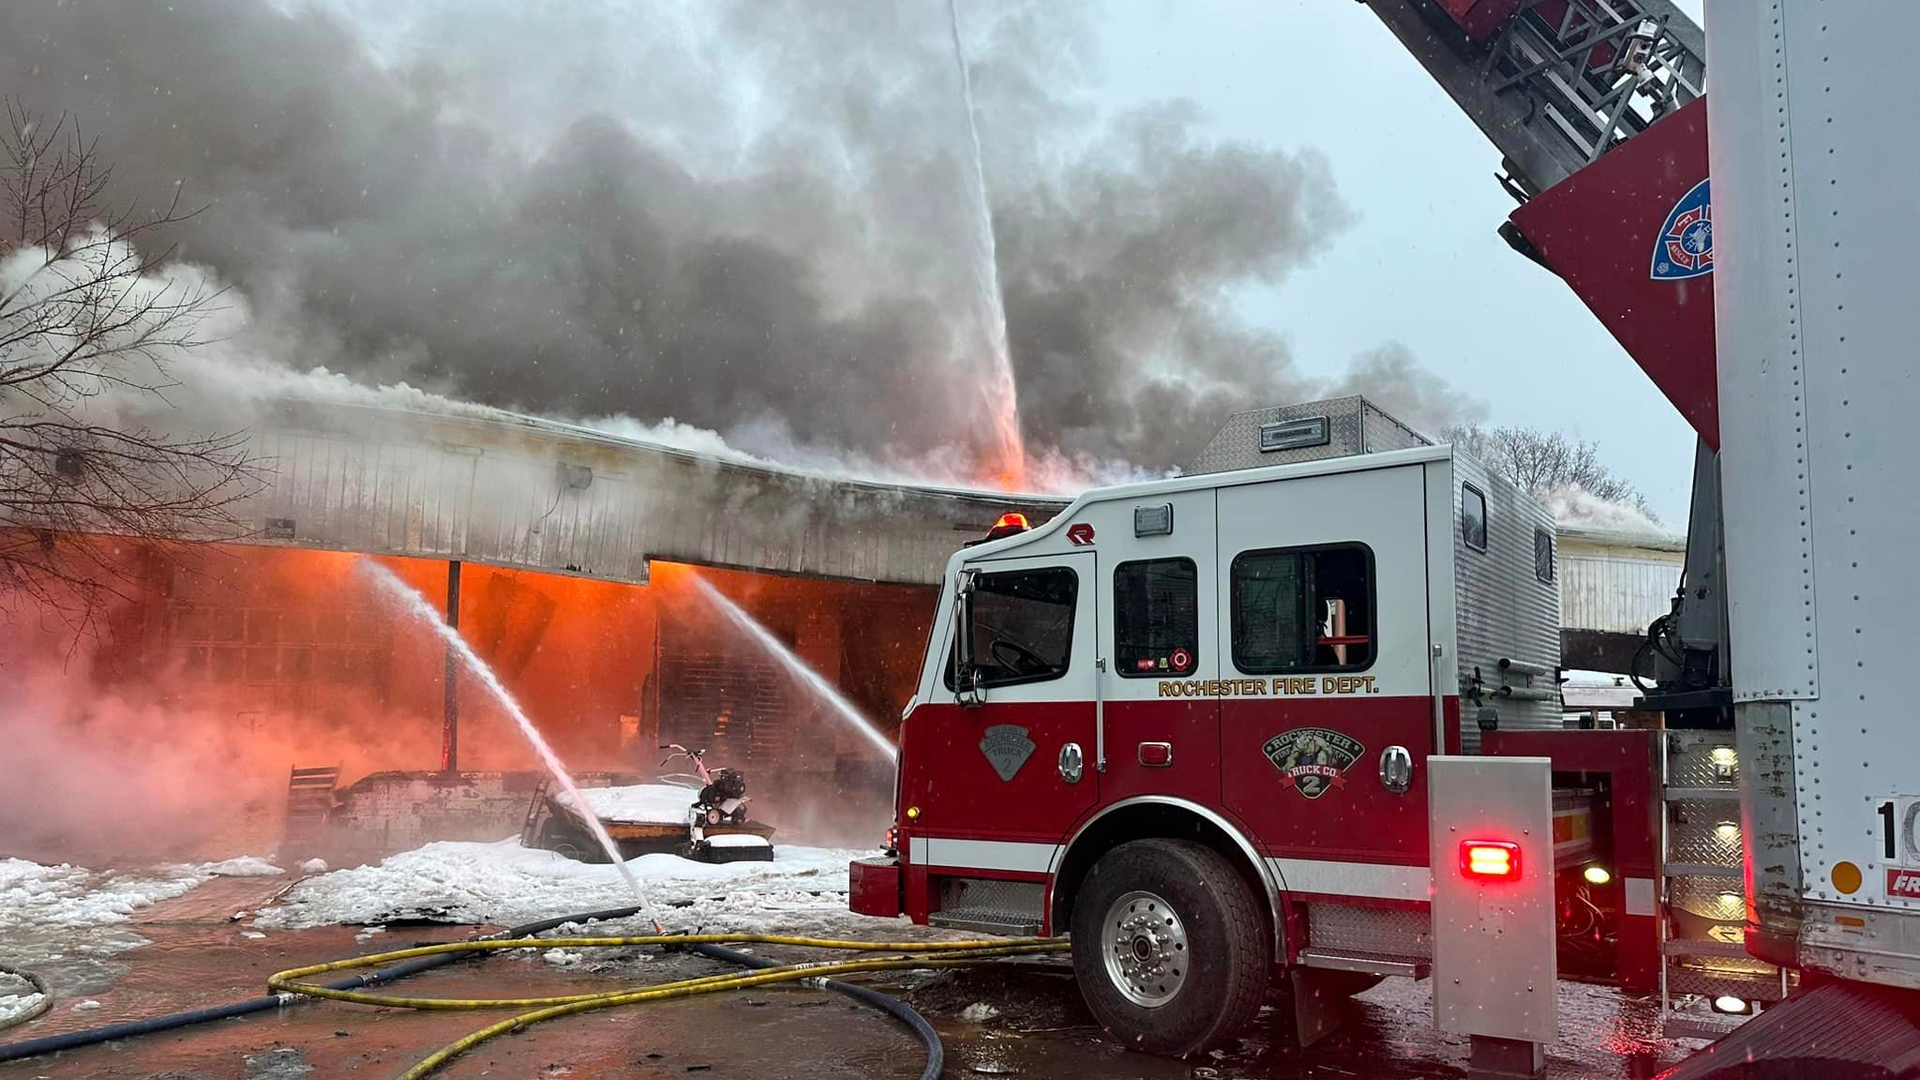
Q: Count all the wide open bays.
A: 3